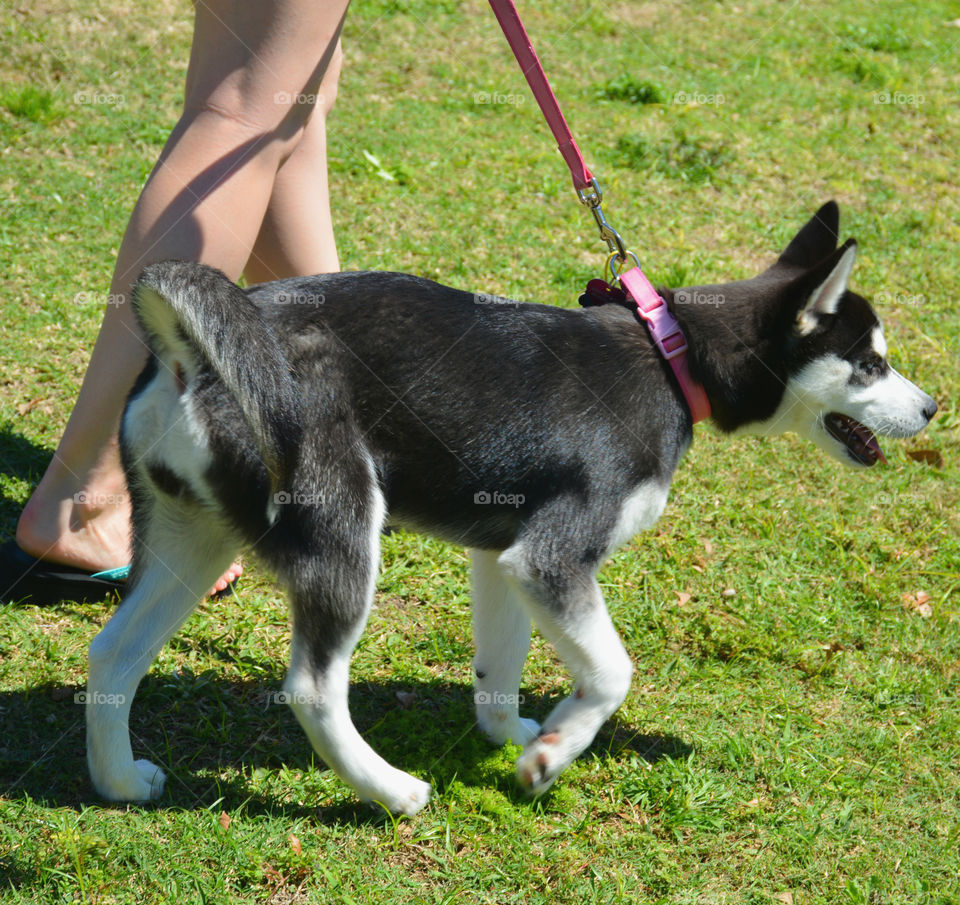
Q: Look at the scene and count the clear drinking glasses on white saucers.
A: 0